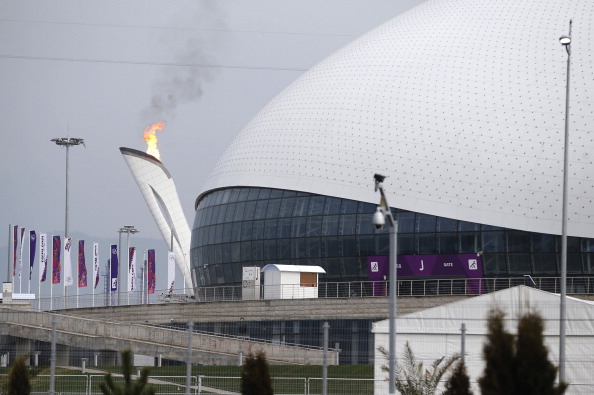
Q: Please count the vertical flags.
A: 12